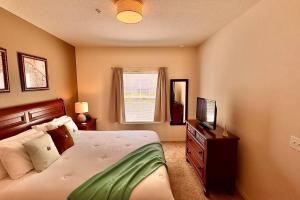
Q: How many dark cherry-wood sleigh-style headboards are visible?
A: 1